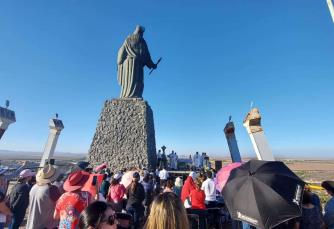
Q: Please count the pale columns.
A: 4